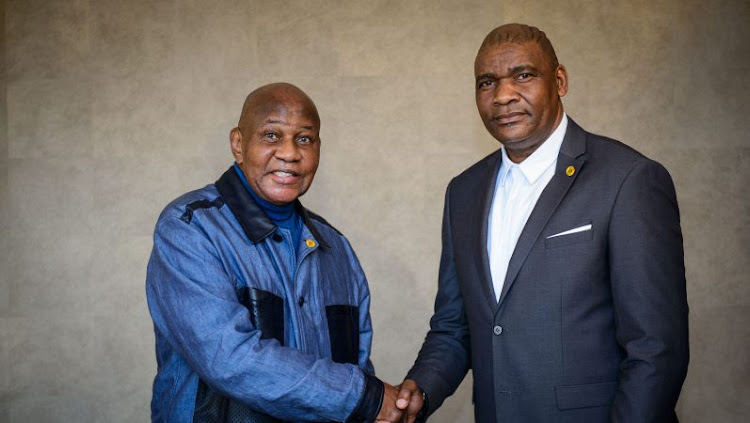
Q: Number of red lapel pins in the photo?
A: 0